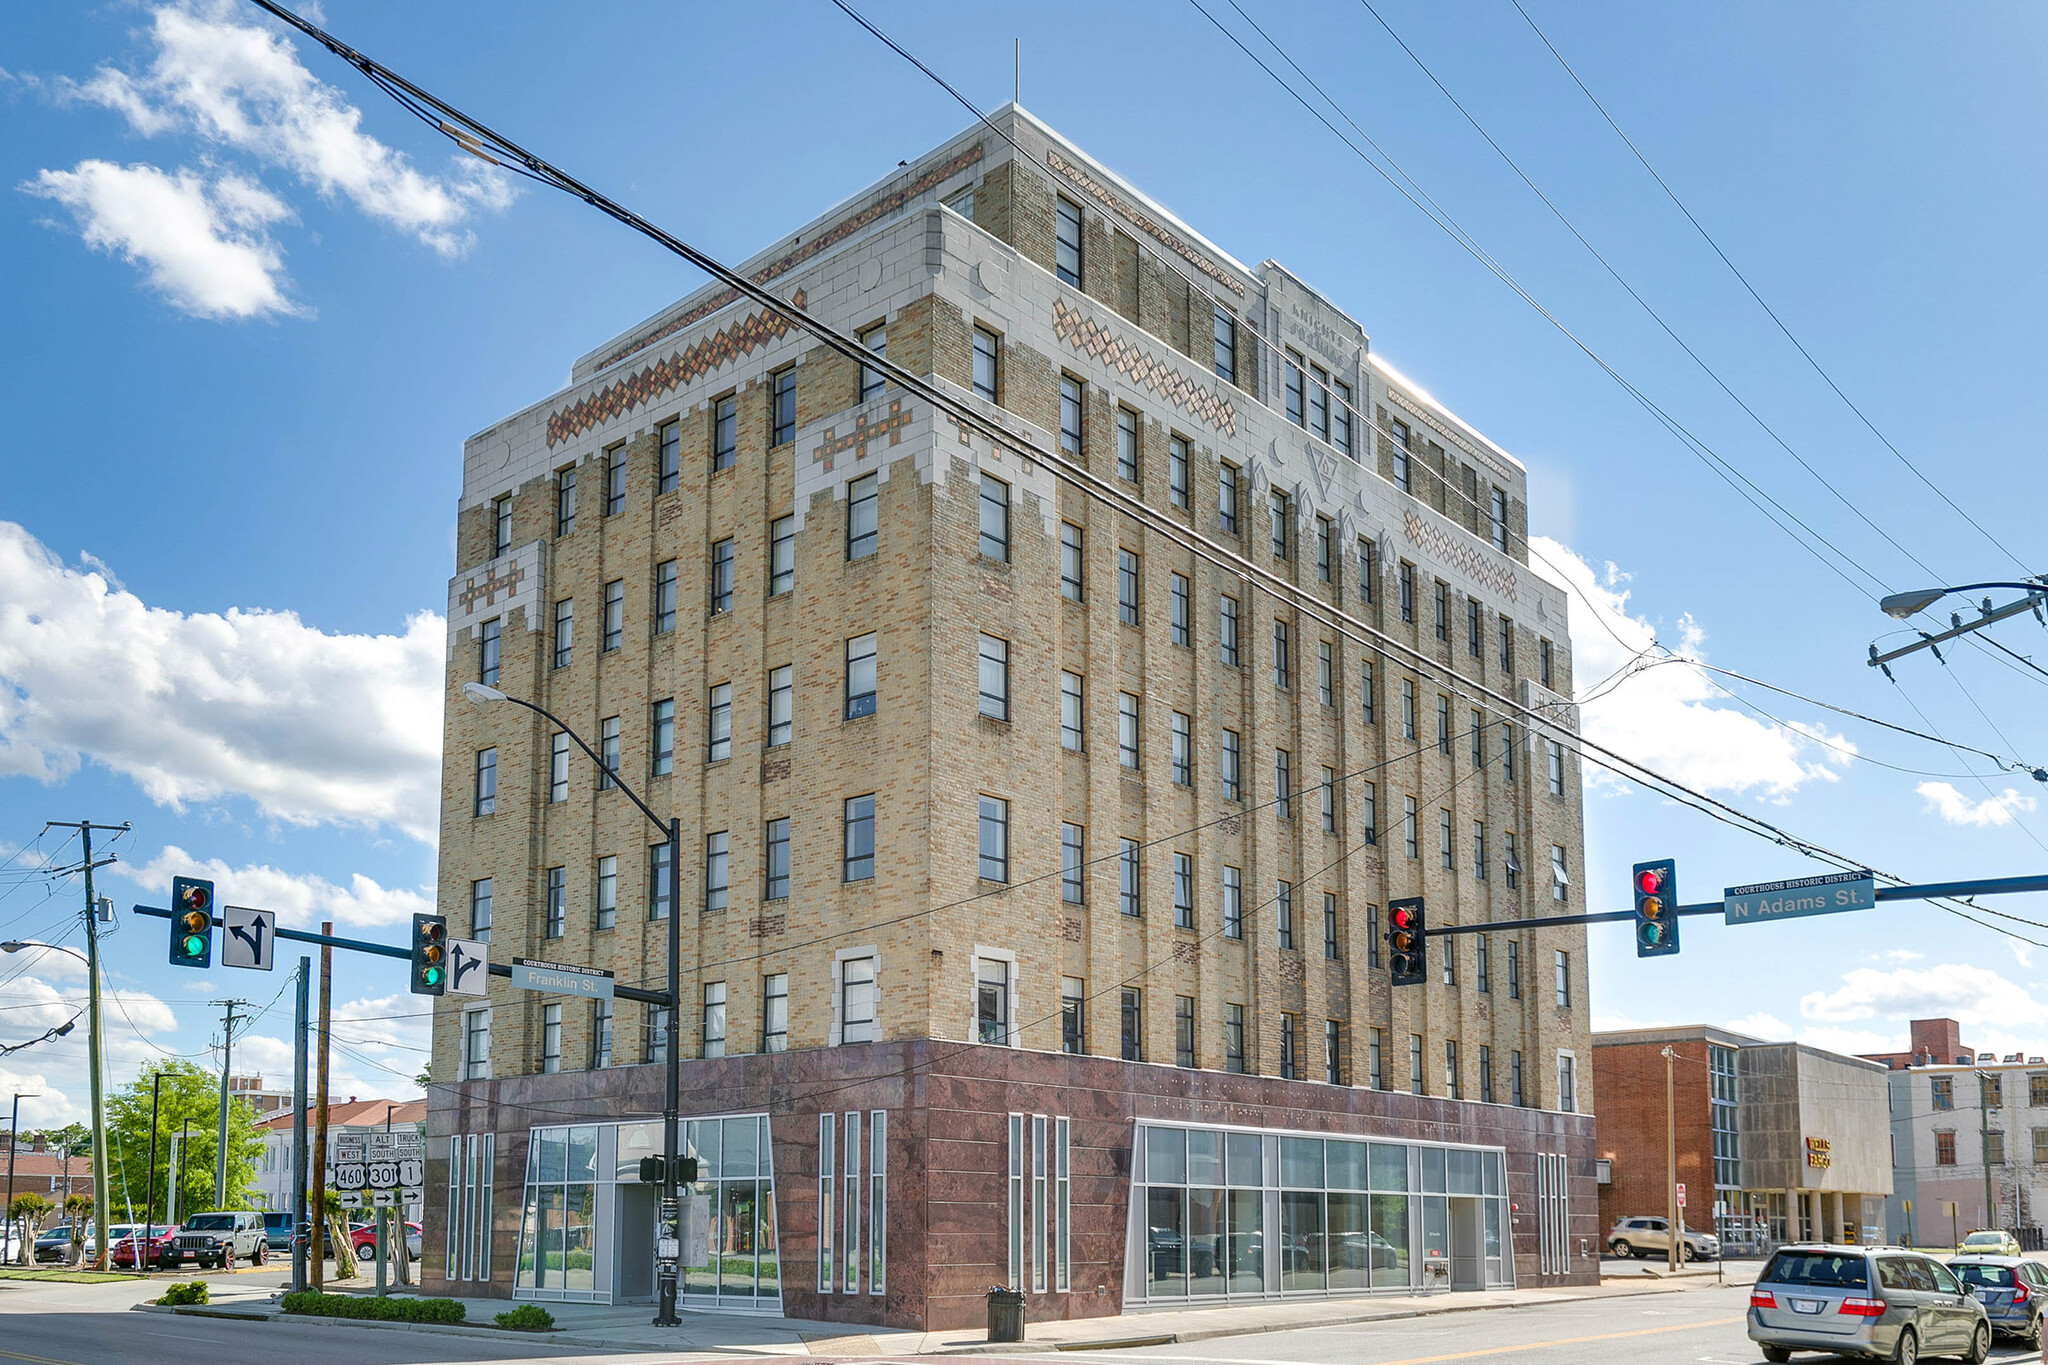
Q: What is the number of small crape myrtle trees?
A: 4